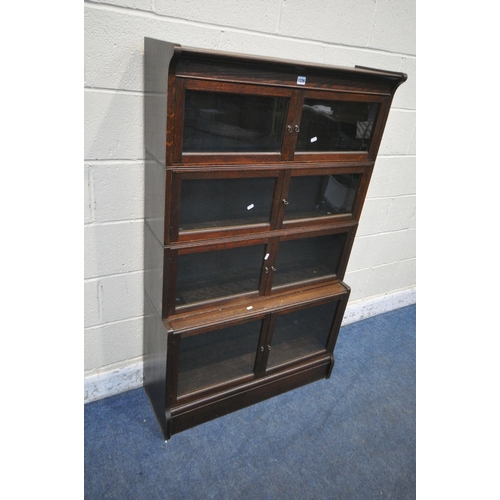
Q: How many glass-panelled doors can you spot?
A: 8